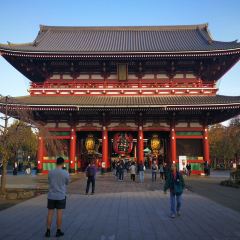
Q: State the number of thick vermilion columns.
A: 6